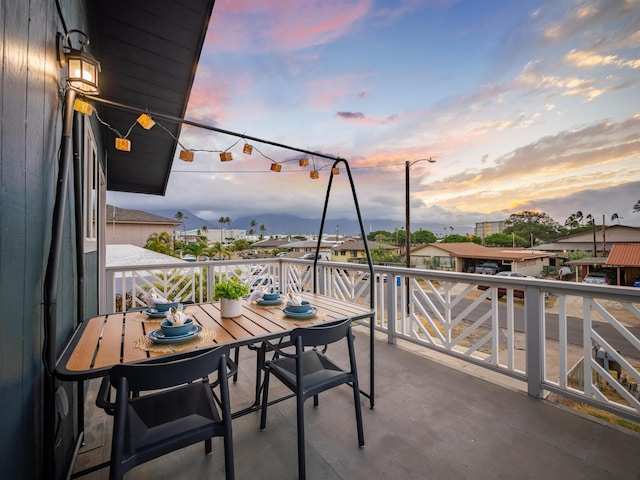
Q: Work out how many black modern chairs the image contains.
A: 2